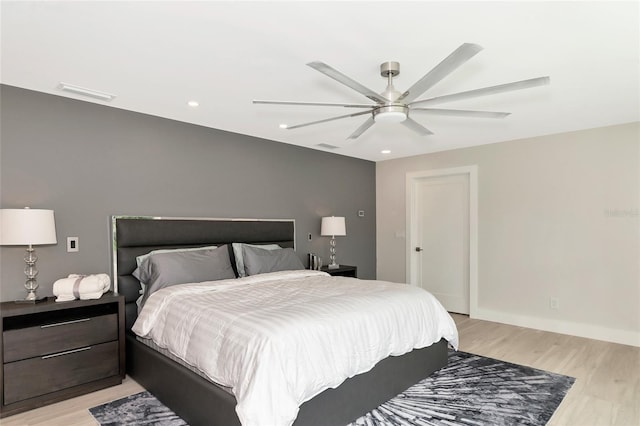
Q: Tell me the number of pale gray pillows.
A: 2